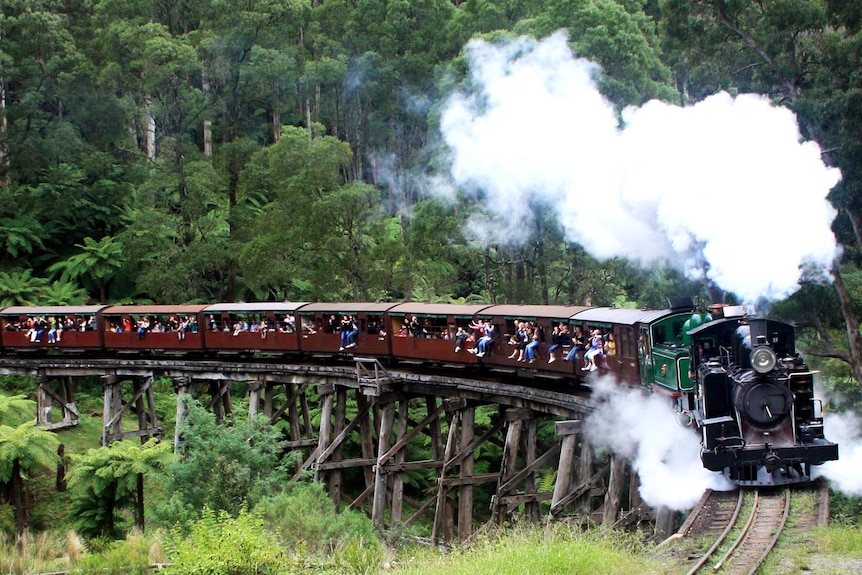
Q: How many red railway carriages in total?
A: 7